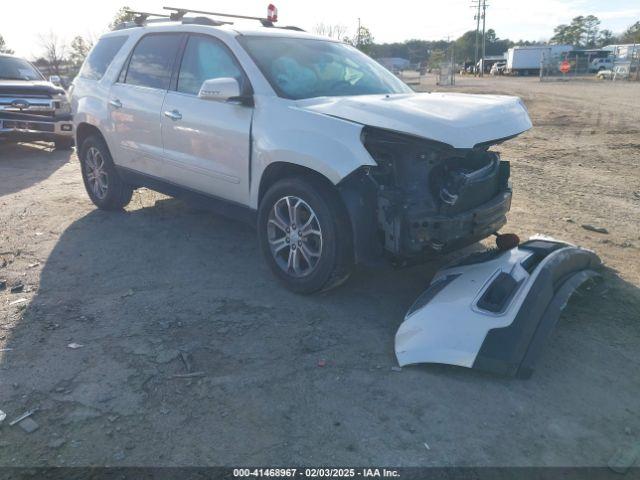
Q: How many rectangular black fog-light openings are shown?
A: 1